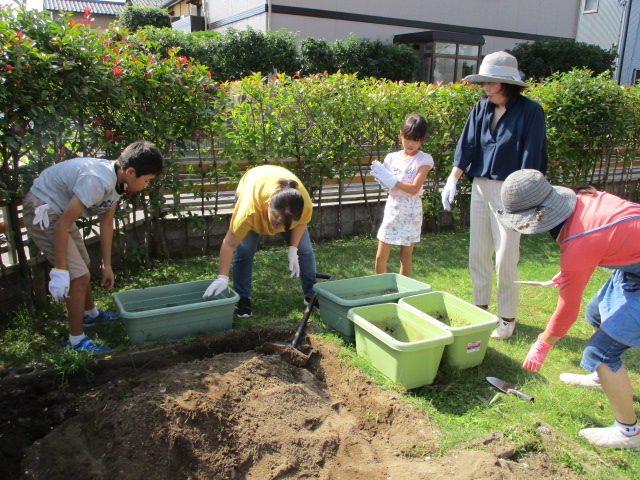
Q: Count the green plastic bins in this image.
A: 4